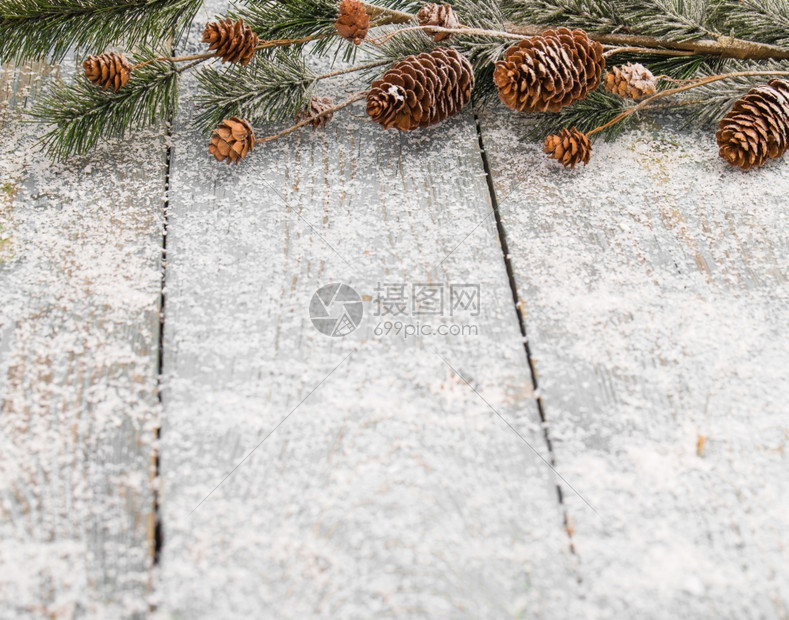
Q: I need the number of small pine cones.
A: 8